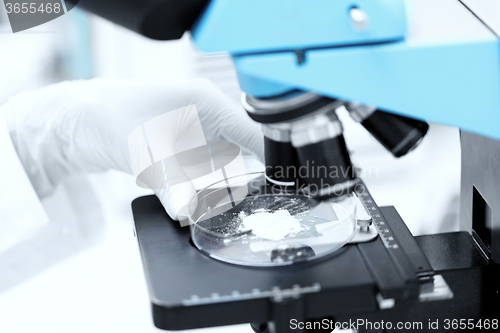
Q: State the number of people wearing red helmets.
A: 0